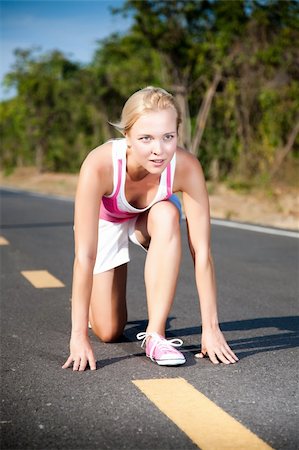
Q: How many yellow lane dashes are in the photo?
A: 3